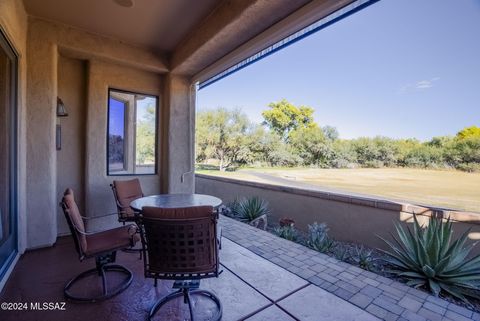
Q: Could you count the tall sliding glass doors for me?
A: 1